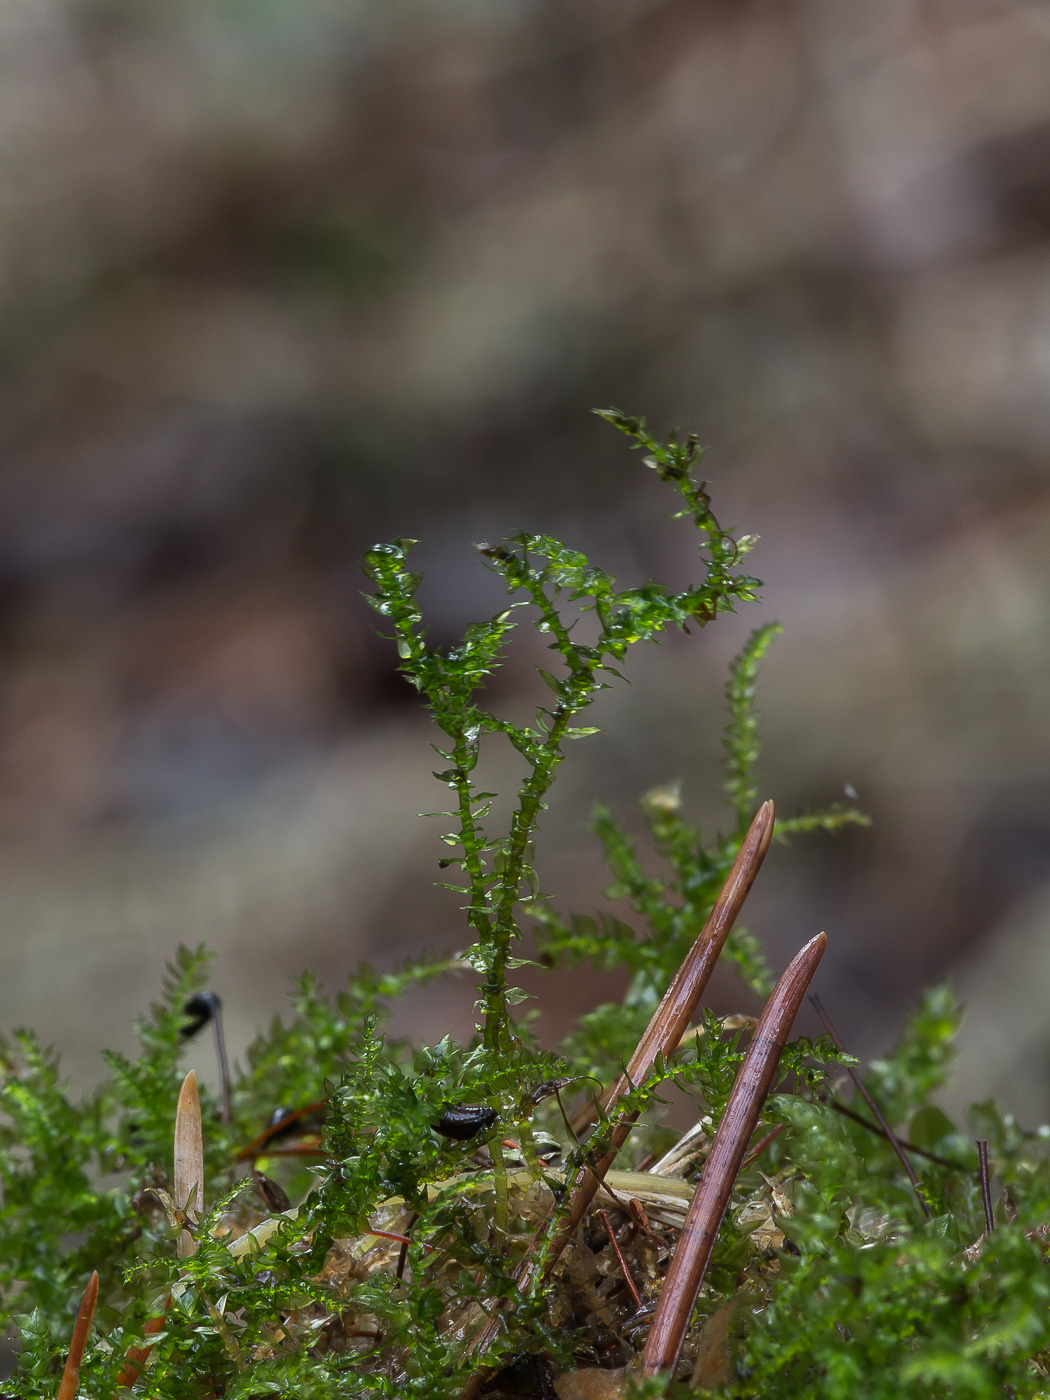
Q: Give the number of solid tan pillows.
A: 0